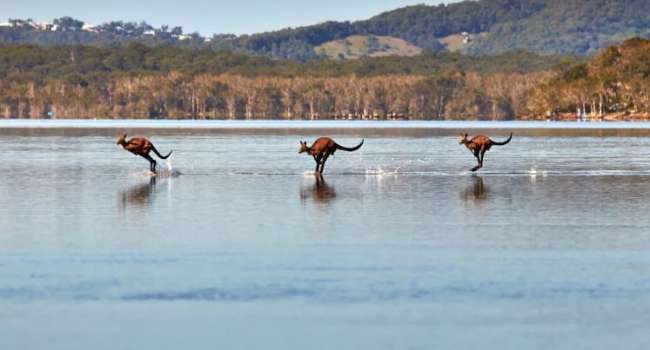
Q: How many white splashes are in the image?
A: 3